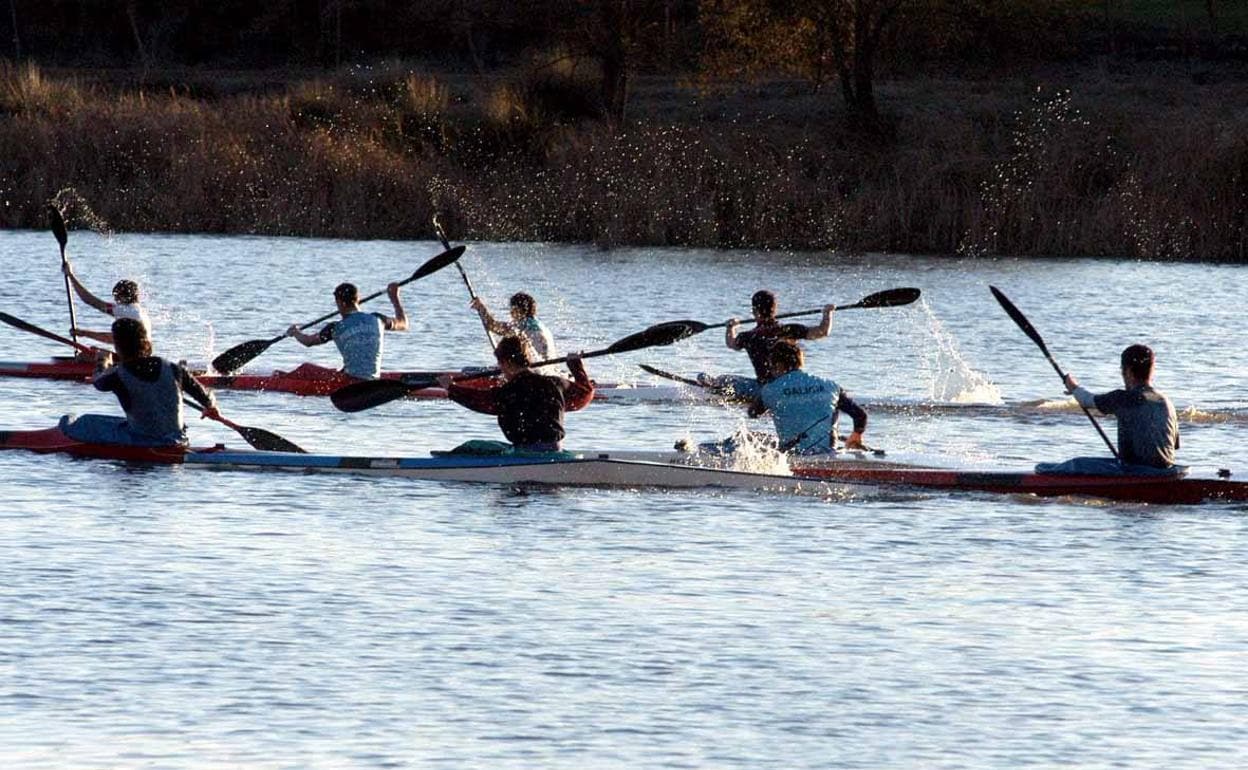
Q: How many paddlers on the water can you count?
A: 8